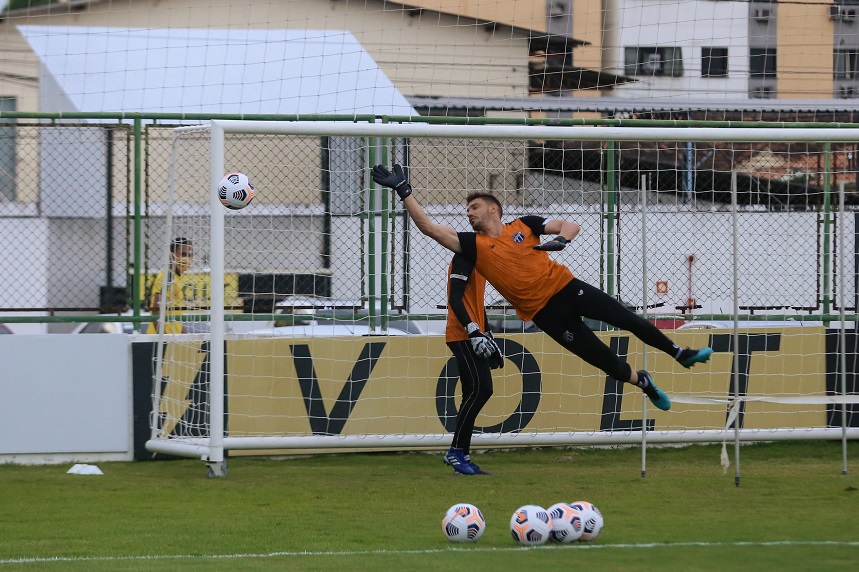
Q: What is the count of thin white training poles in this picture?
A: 3